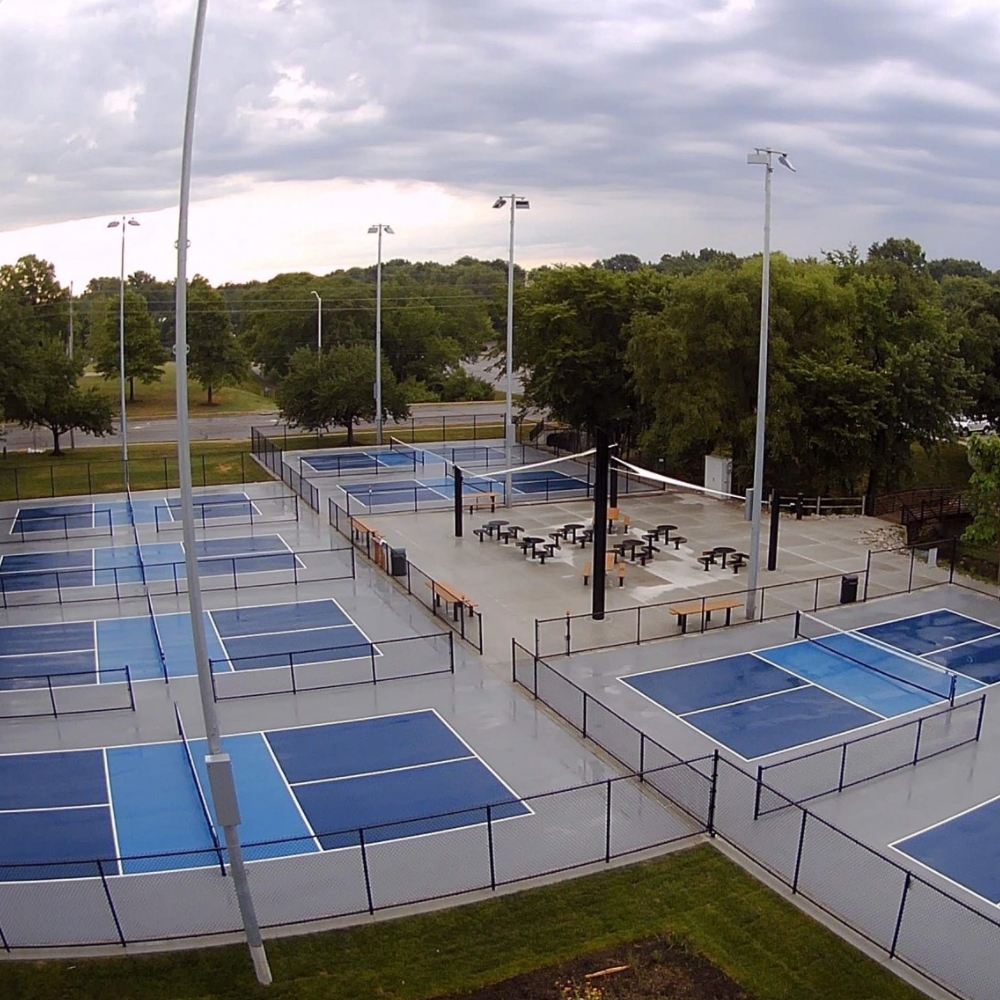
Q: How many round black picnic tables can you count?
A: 6